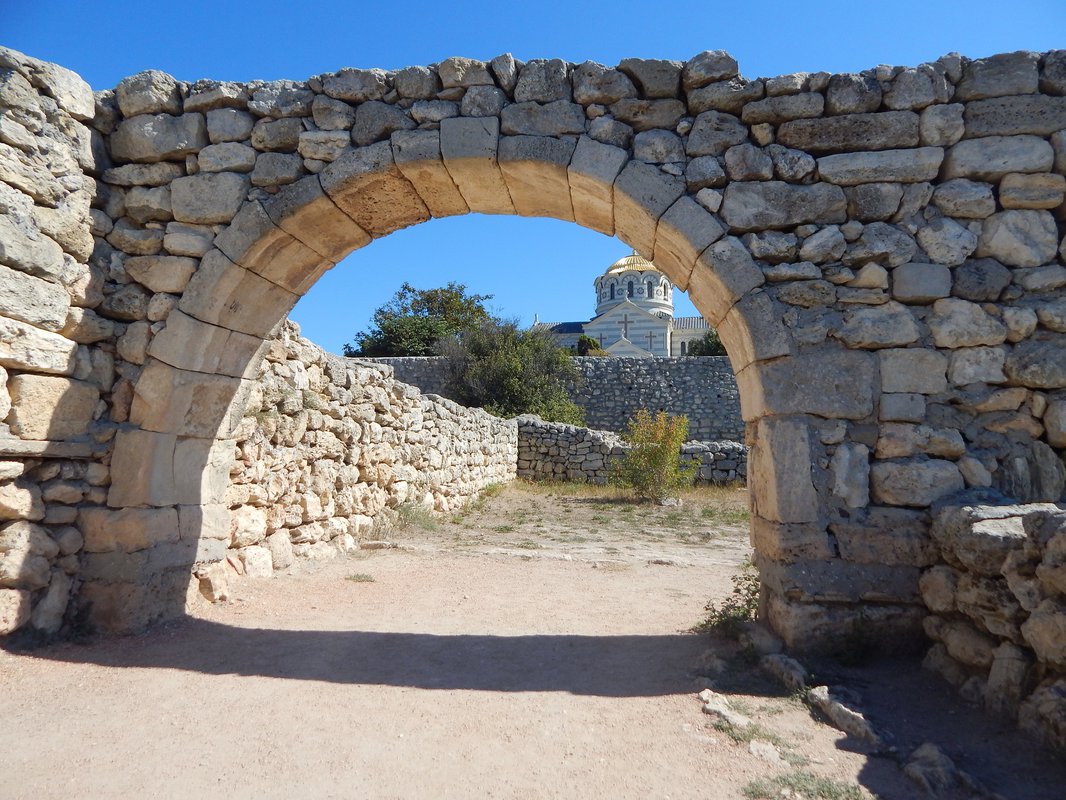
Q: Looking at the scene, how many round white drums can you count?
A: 1